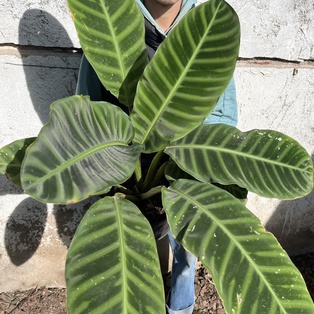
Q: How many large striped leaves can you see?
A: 6